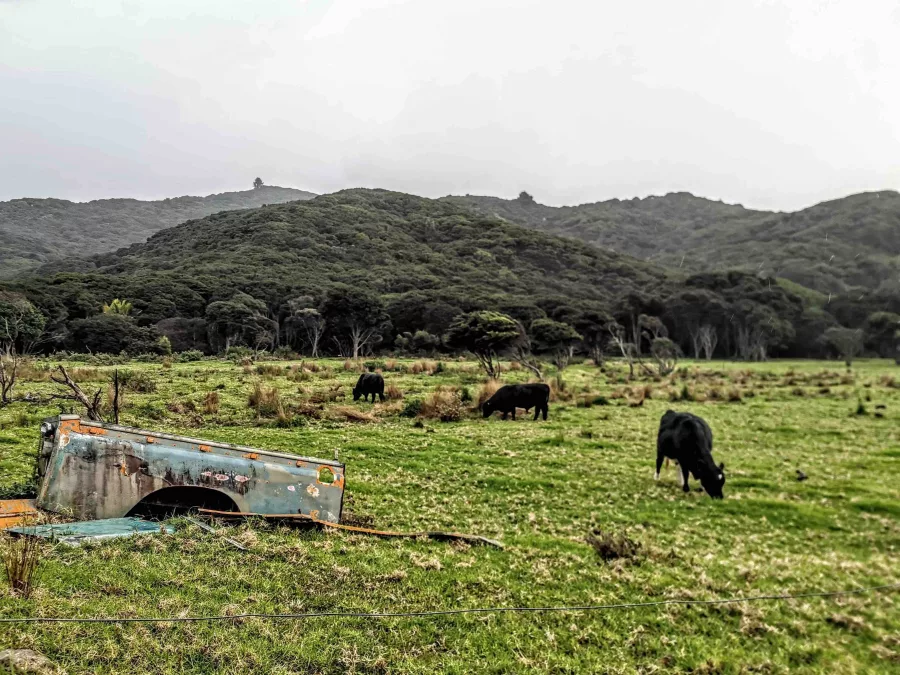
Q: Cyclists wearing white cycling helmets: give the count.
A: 0